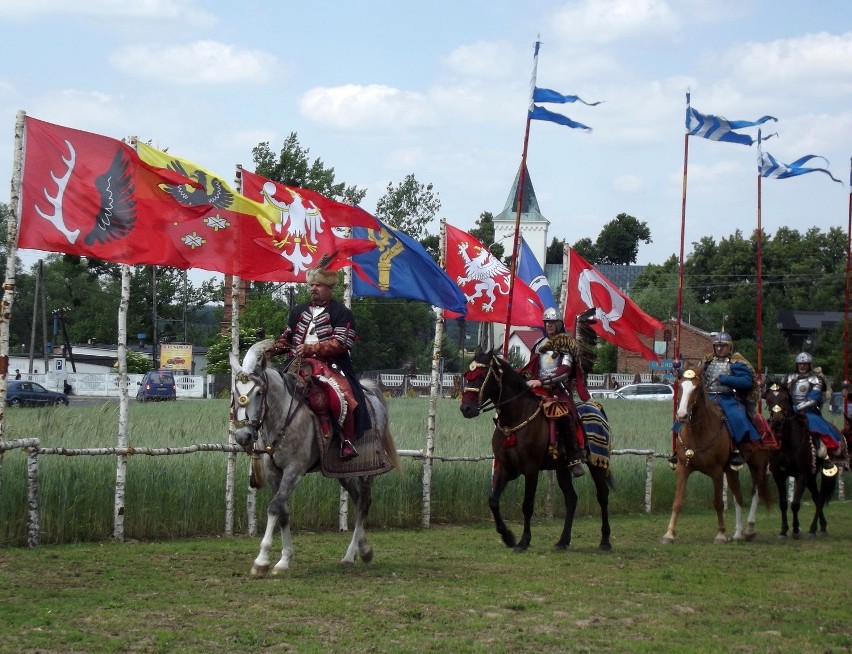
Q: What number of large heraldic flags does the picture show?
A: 7